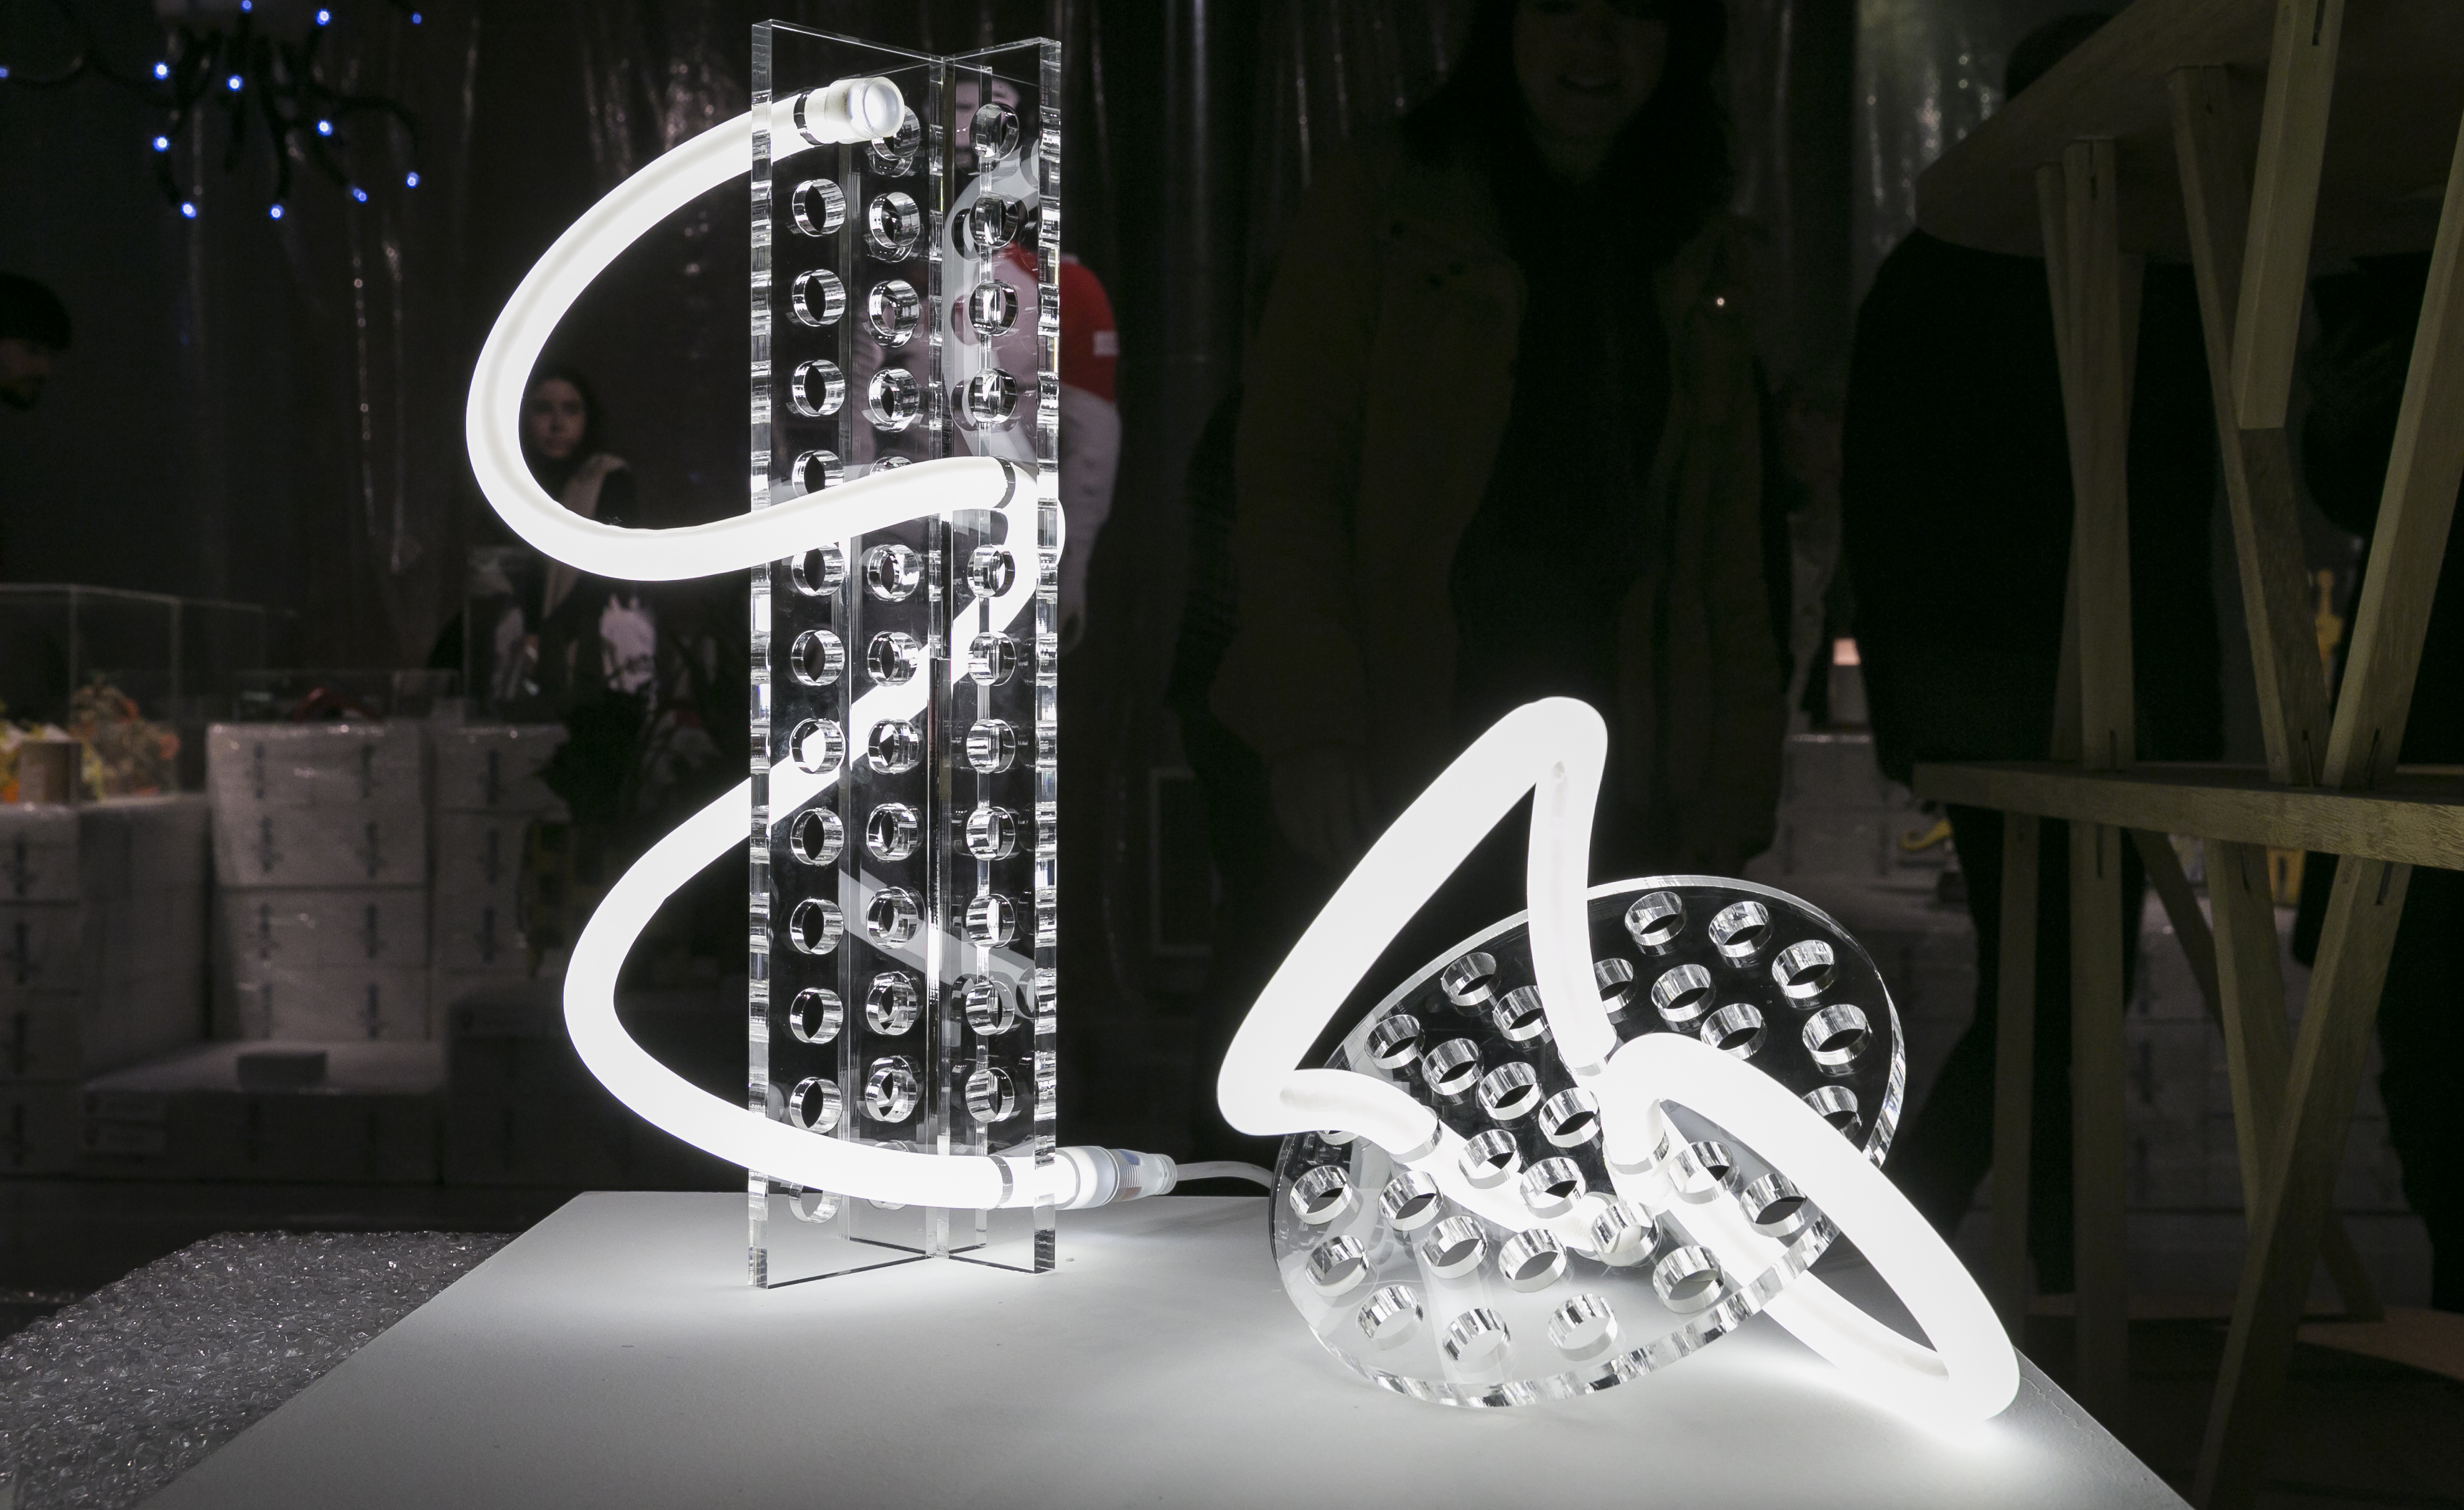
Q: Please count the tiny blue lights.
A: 12